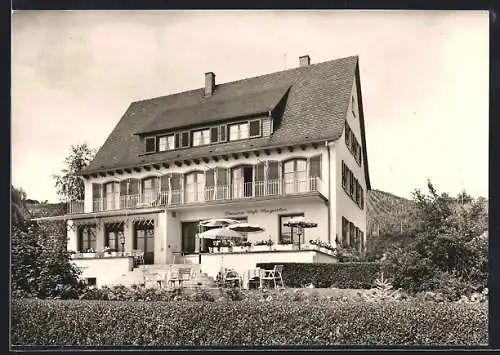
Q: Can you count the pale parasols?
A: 4